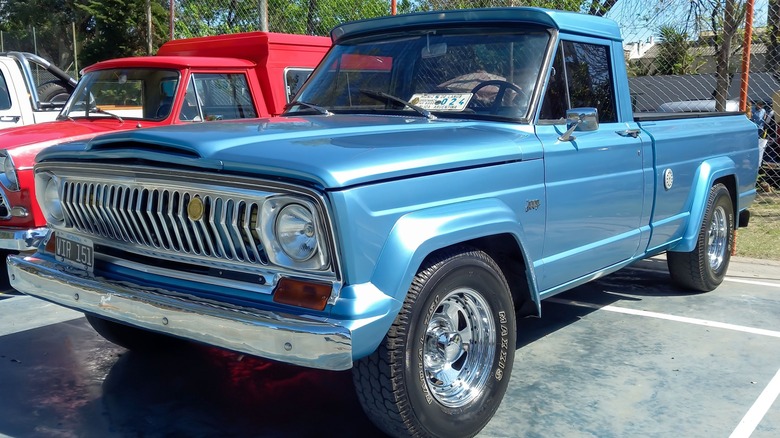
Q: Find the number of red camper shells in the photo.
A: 1